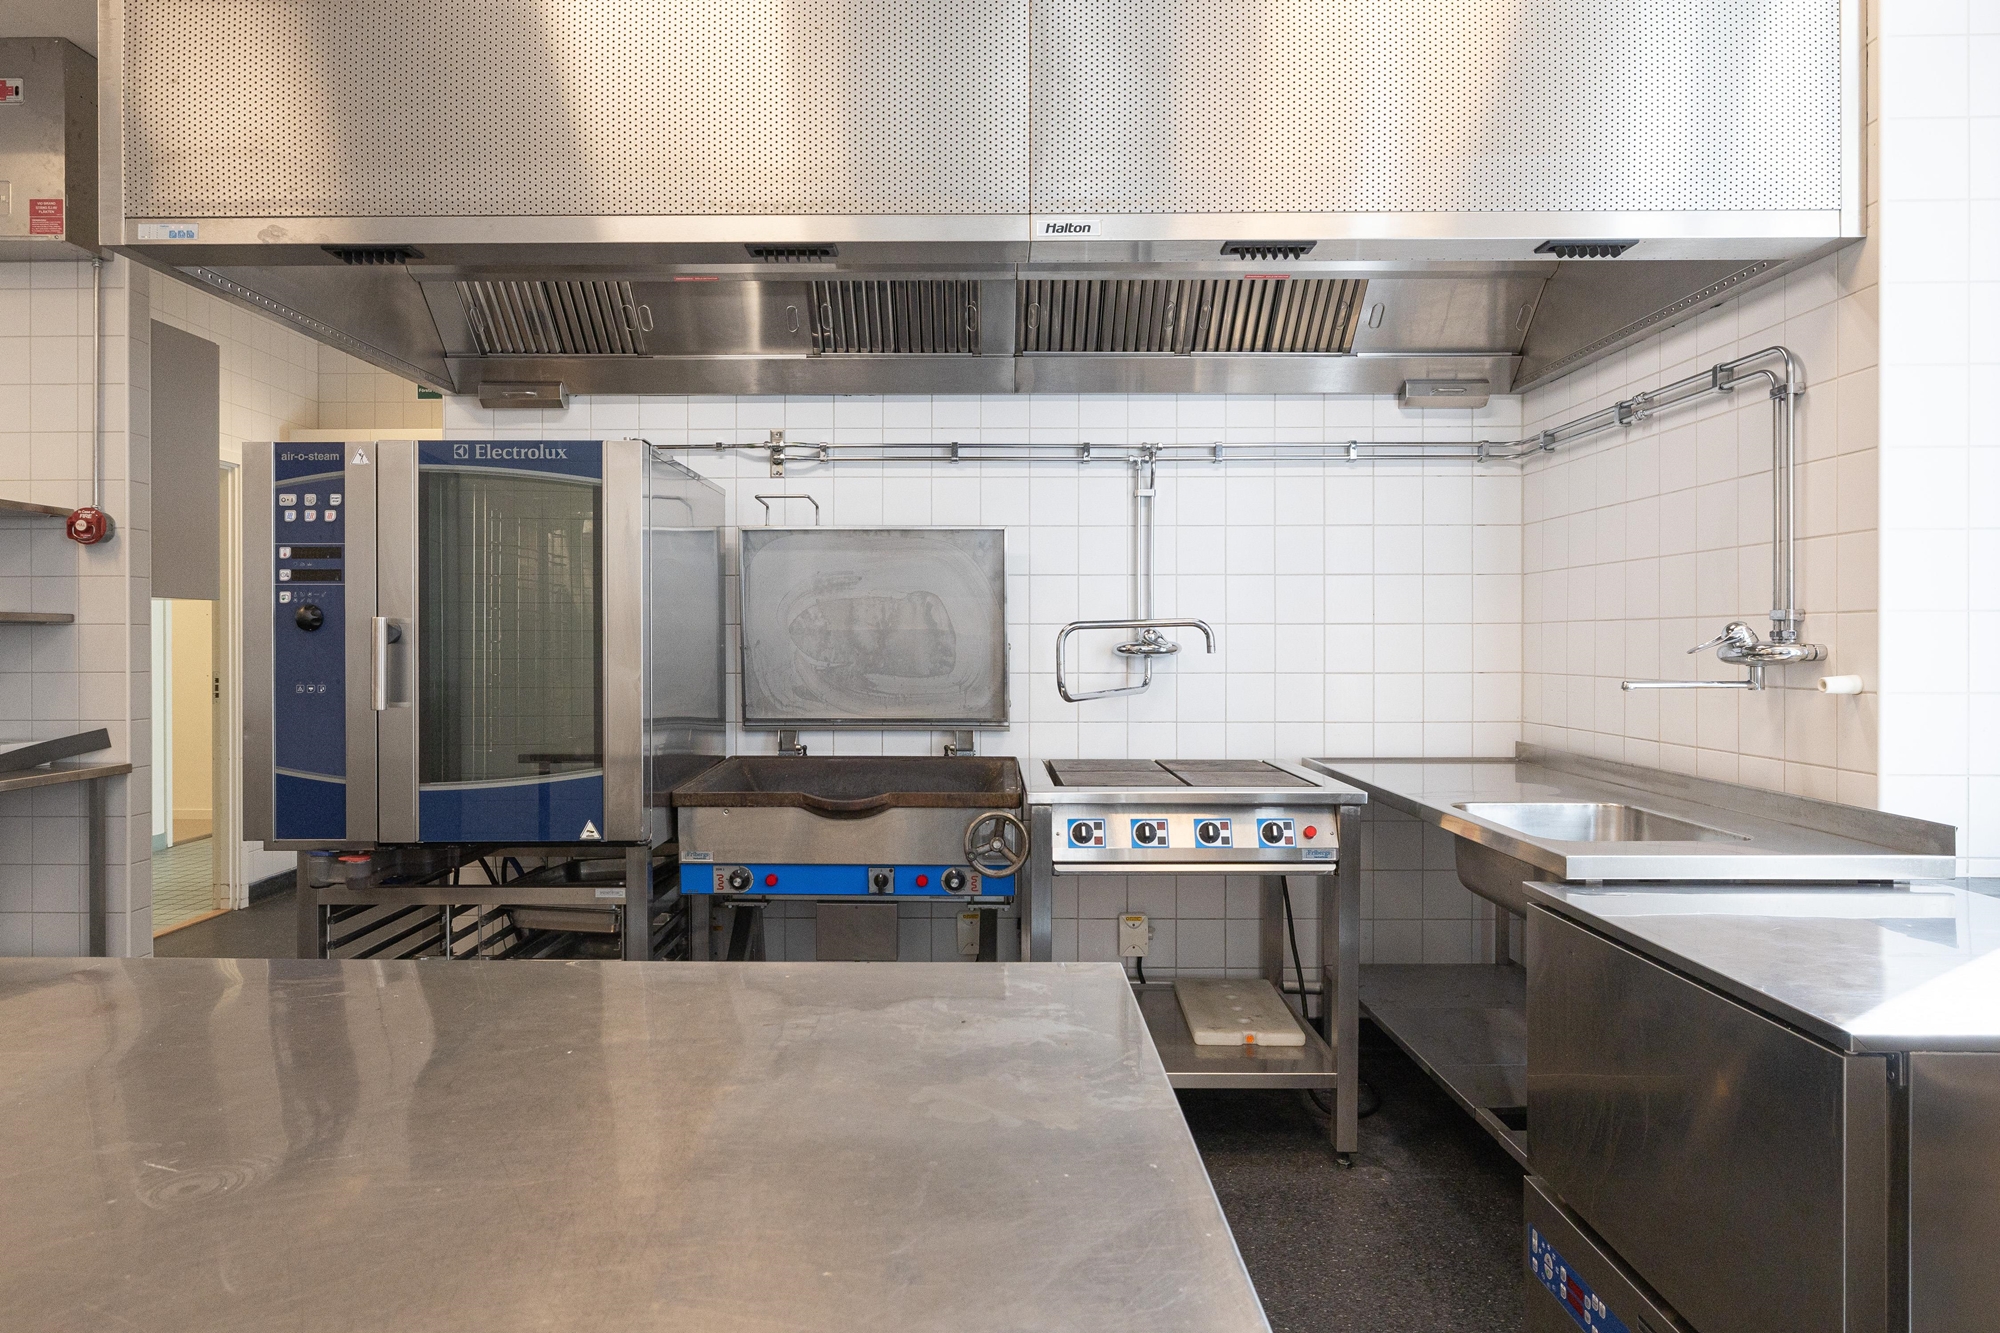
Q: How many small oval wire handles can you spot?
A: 12